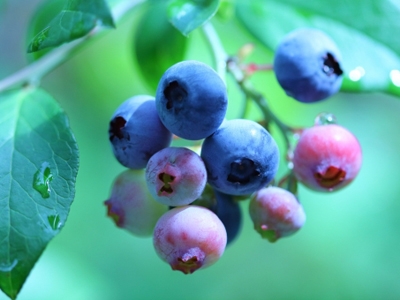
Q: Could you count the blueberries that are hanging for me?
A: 10